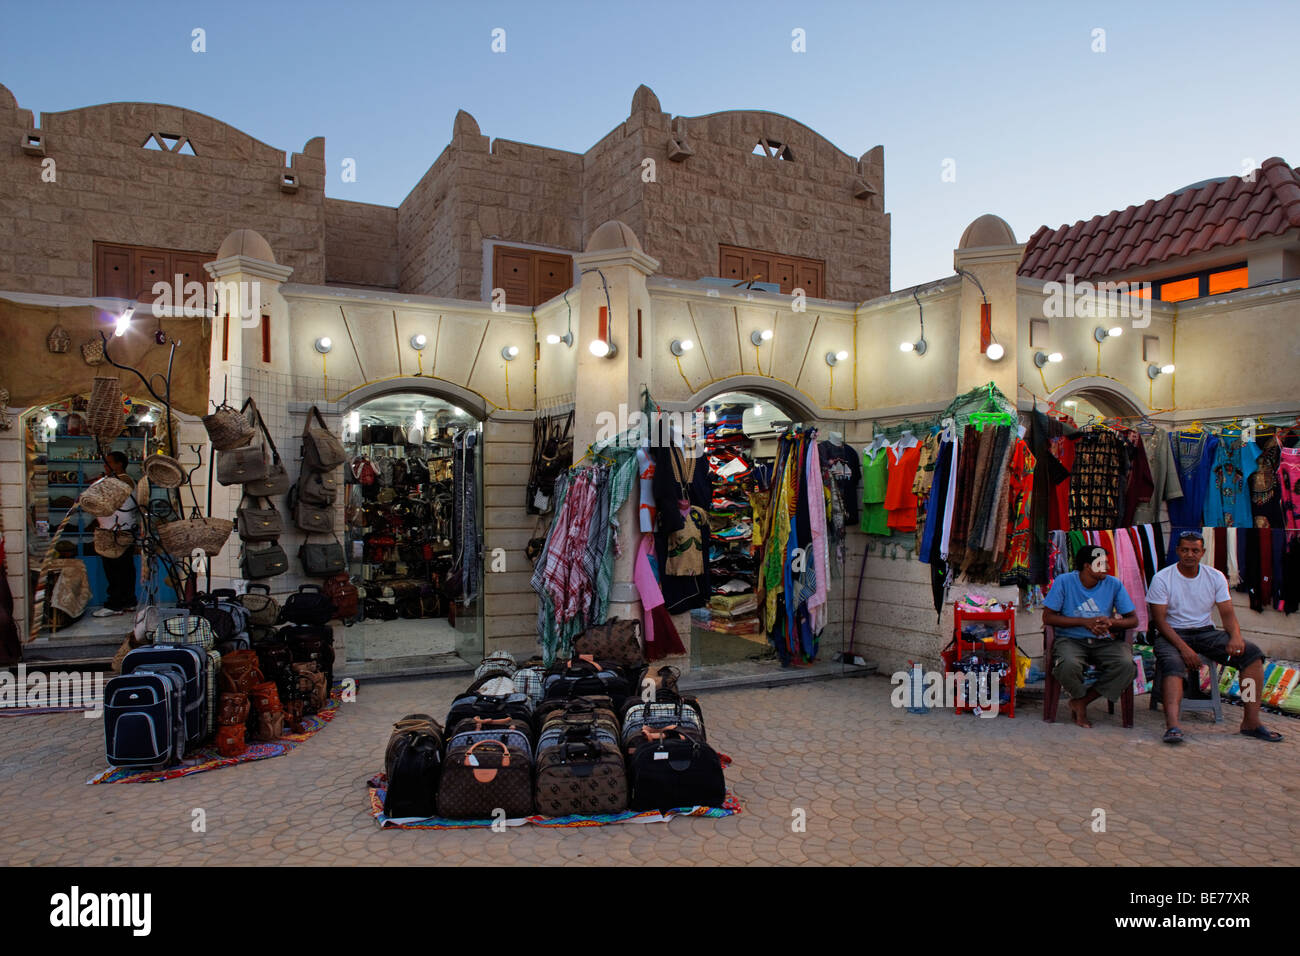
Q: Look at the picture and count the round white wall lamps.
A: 13